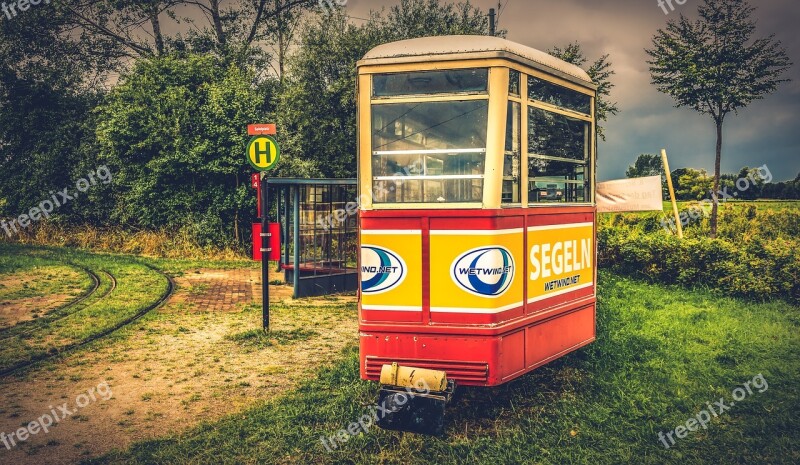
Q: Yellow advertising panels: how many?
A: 3